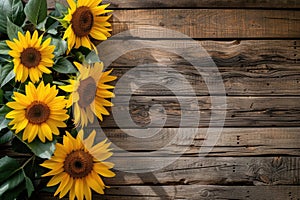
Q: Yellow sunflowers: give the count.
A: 5